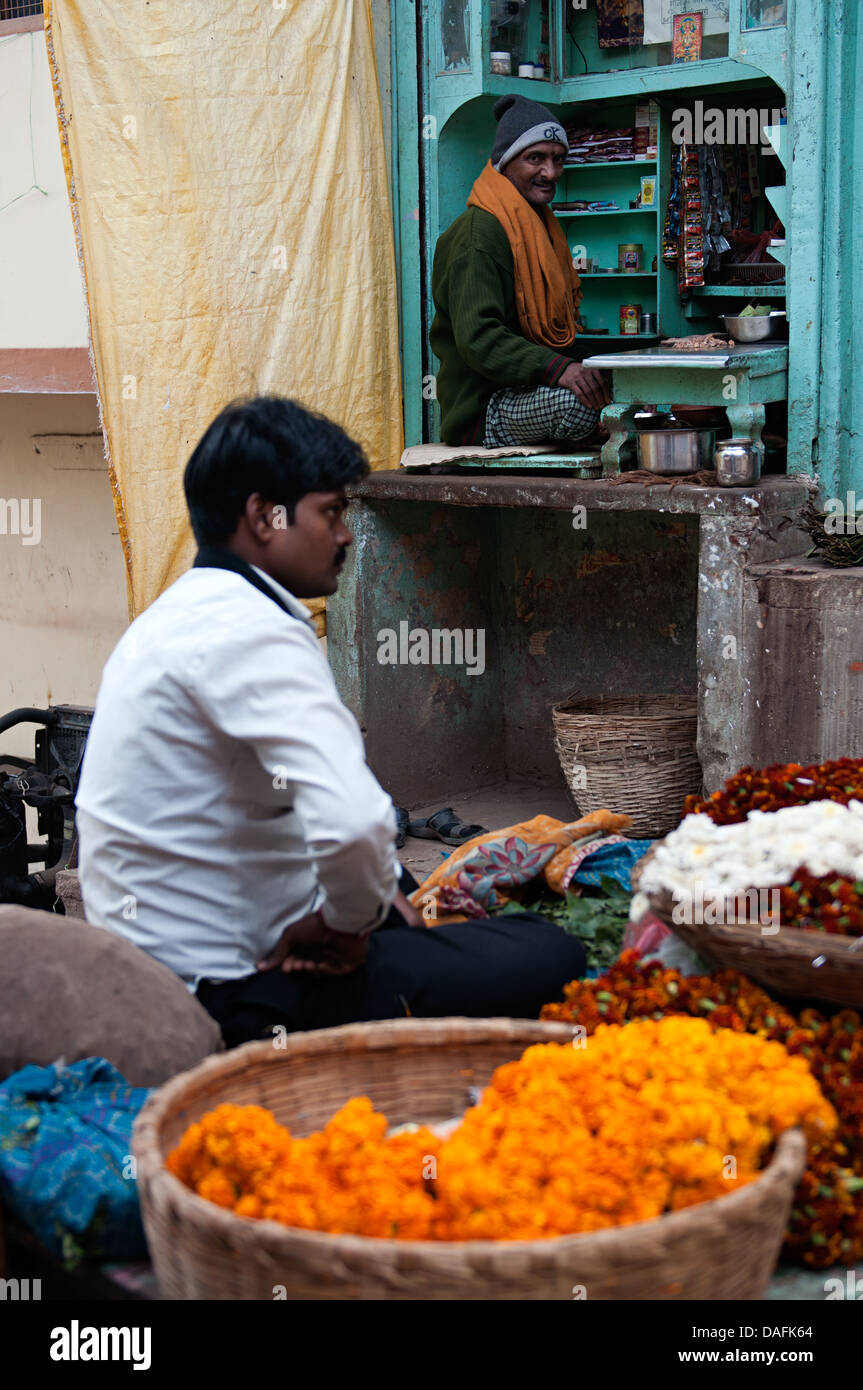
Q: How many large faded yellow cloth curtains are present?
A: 1